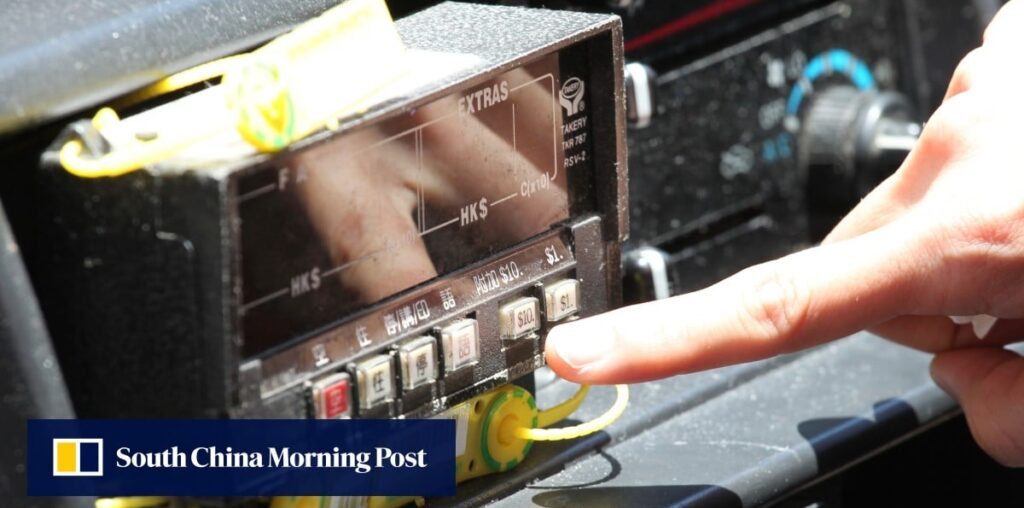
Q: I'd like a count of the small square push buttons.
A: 6